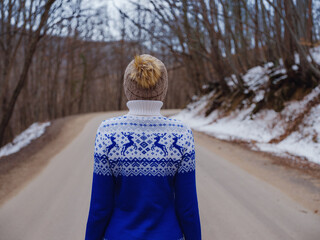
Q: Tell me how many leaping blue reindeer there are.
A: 4